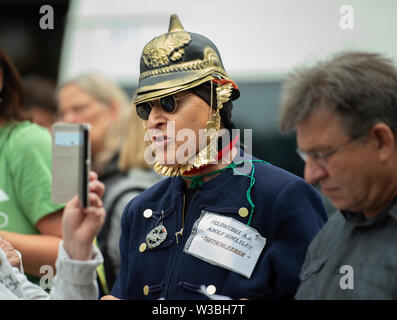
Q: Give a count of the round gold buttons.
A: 5